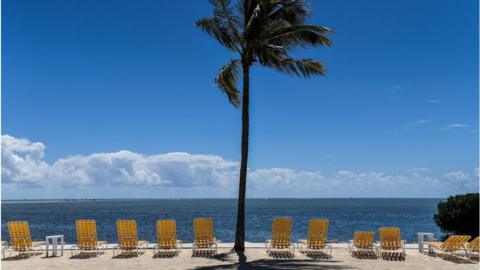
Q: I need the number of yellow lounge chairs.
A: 11